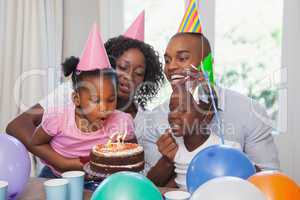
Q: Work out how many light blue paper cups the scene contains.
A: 4